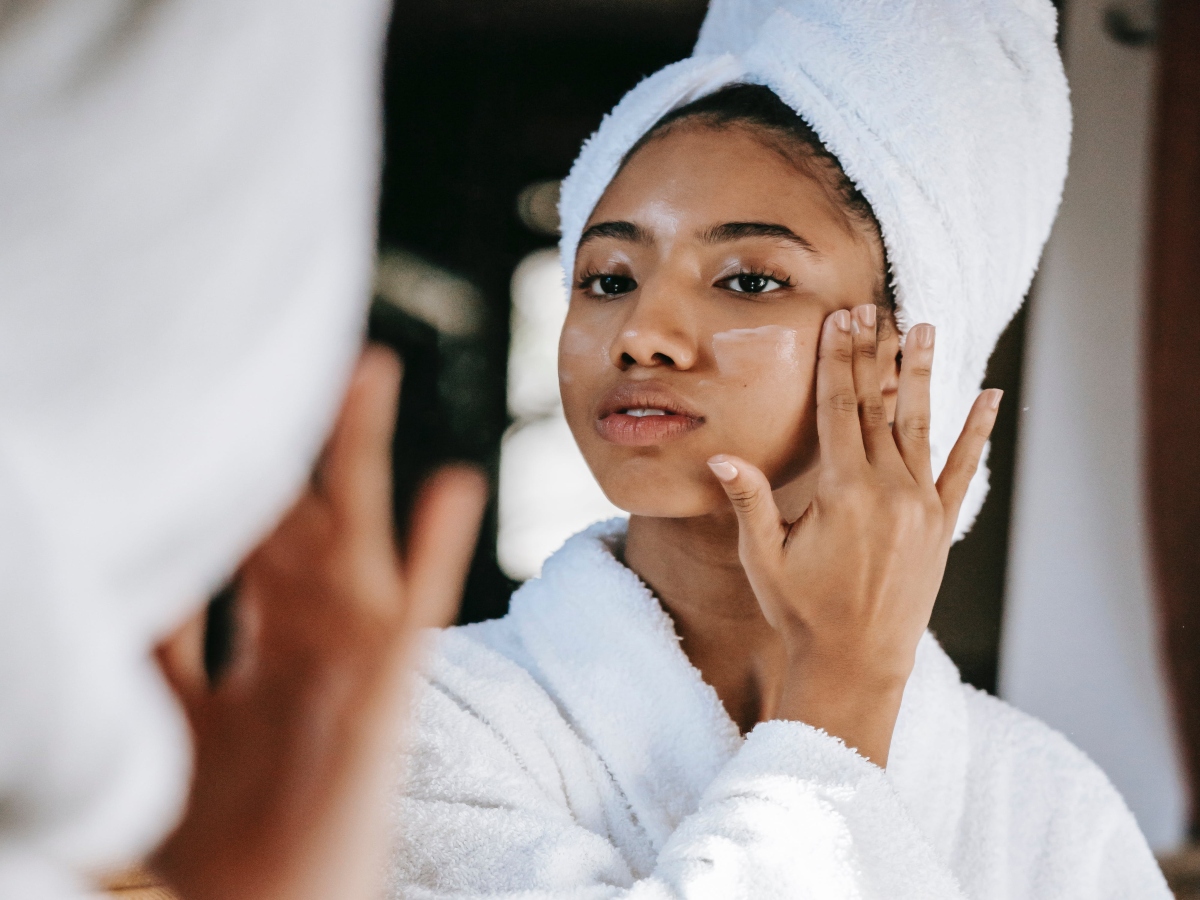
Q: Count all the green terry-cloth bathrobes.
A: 0